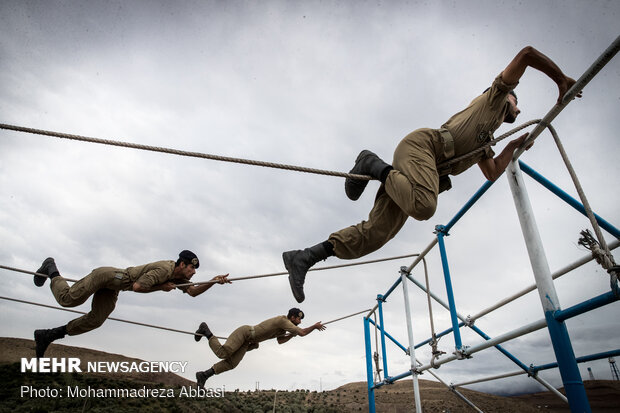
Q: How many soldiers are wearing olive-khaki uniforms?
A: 3